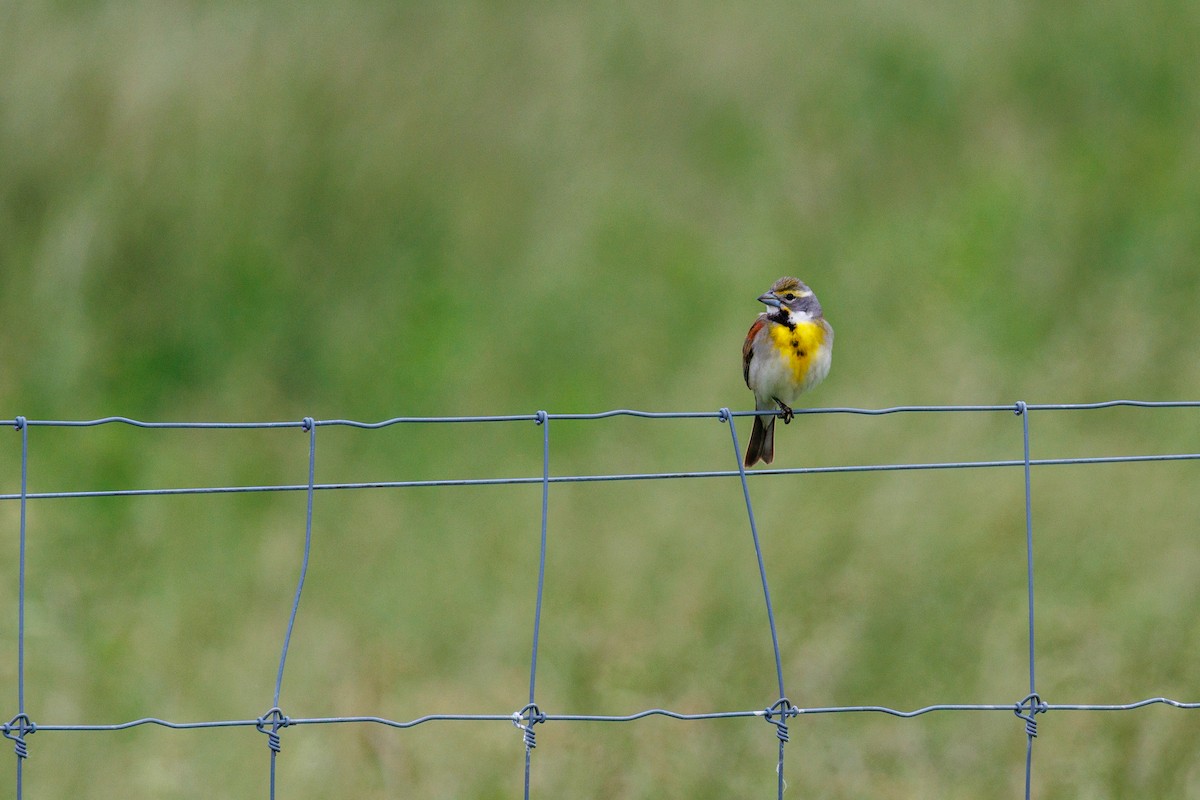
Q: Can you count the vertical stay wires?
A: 5